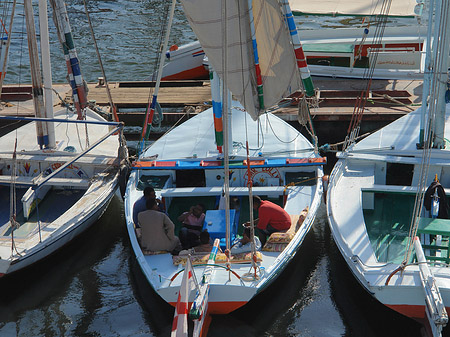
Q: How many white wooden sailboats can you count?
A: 3